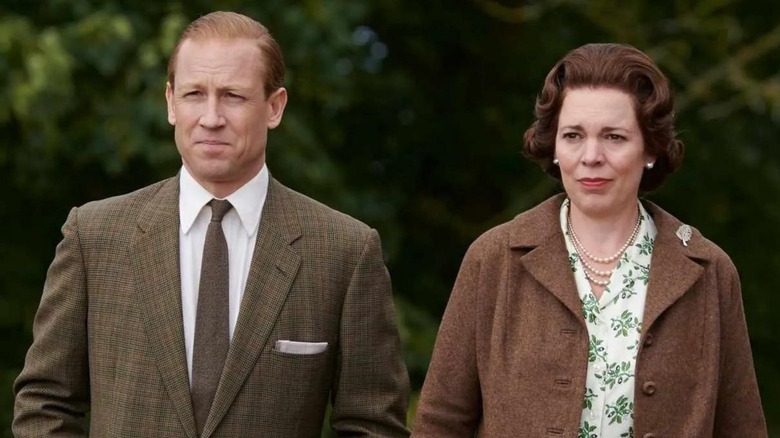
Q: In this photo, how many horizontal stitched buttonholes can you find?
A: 3